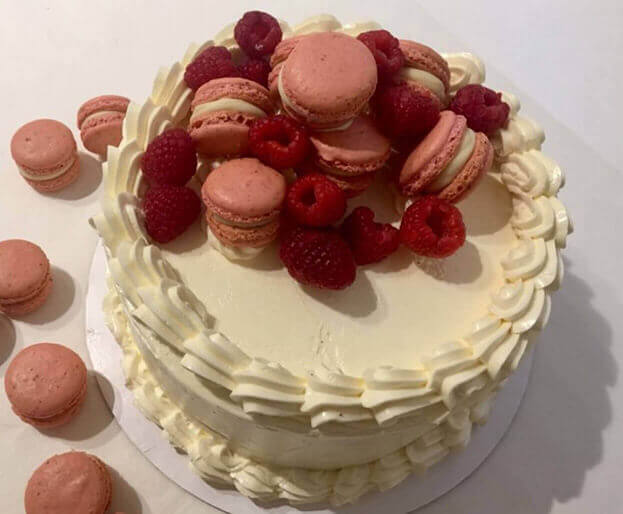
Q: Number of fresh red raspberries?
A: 13